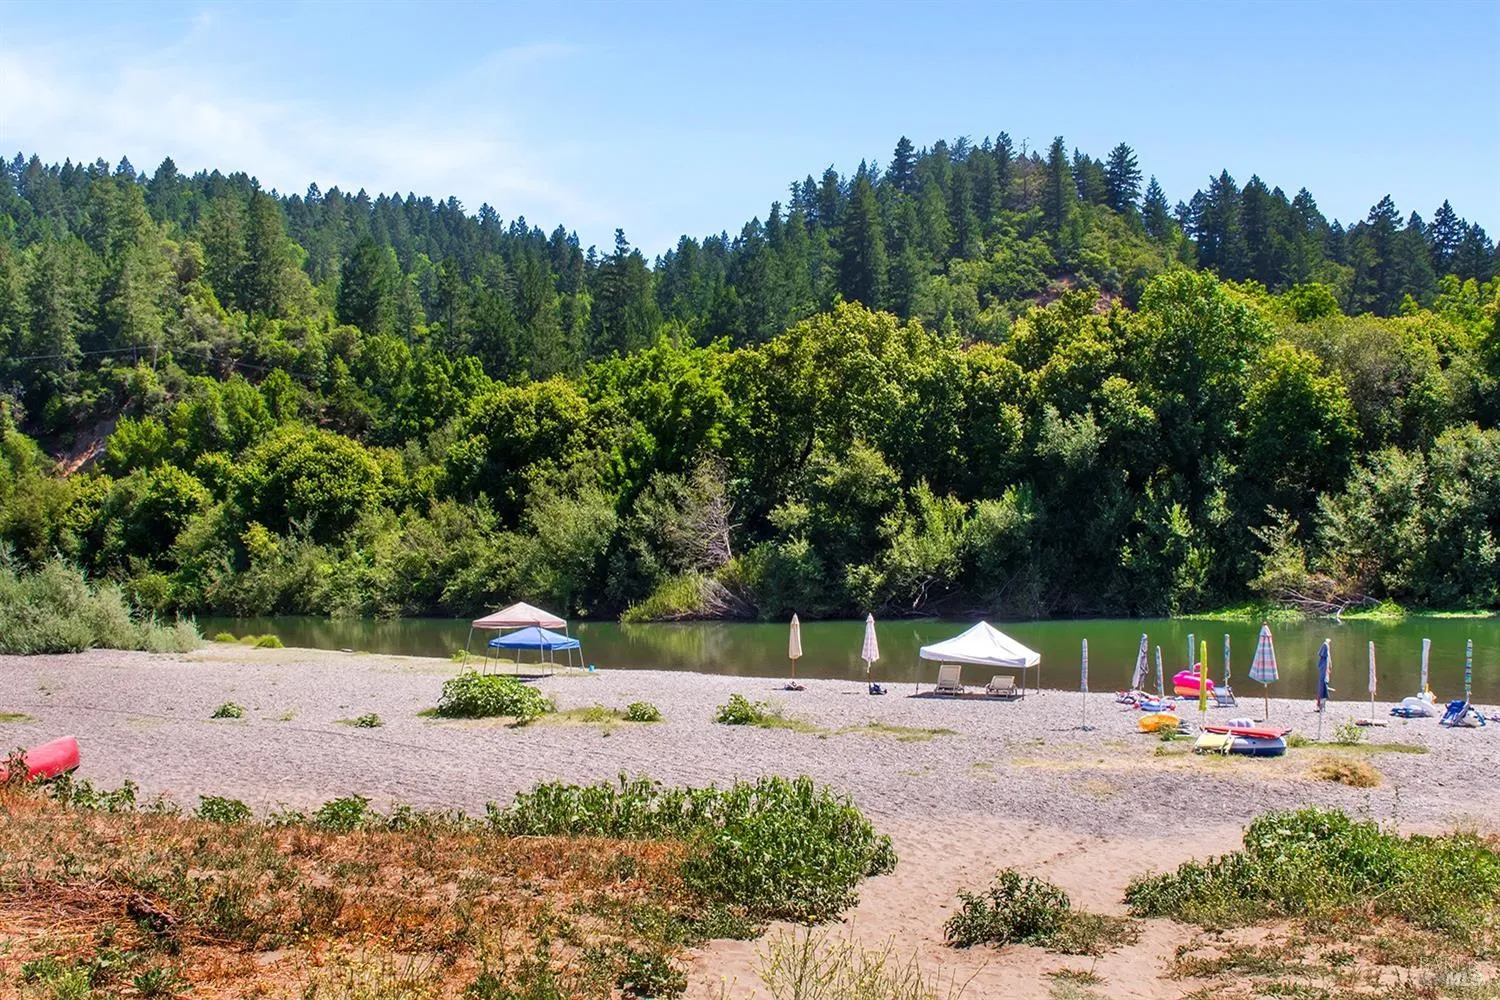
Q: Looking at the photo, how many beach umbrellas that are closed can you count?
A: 13